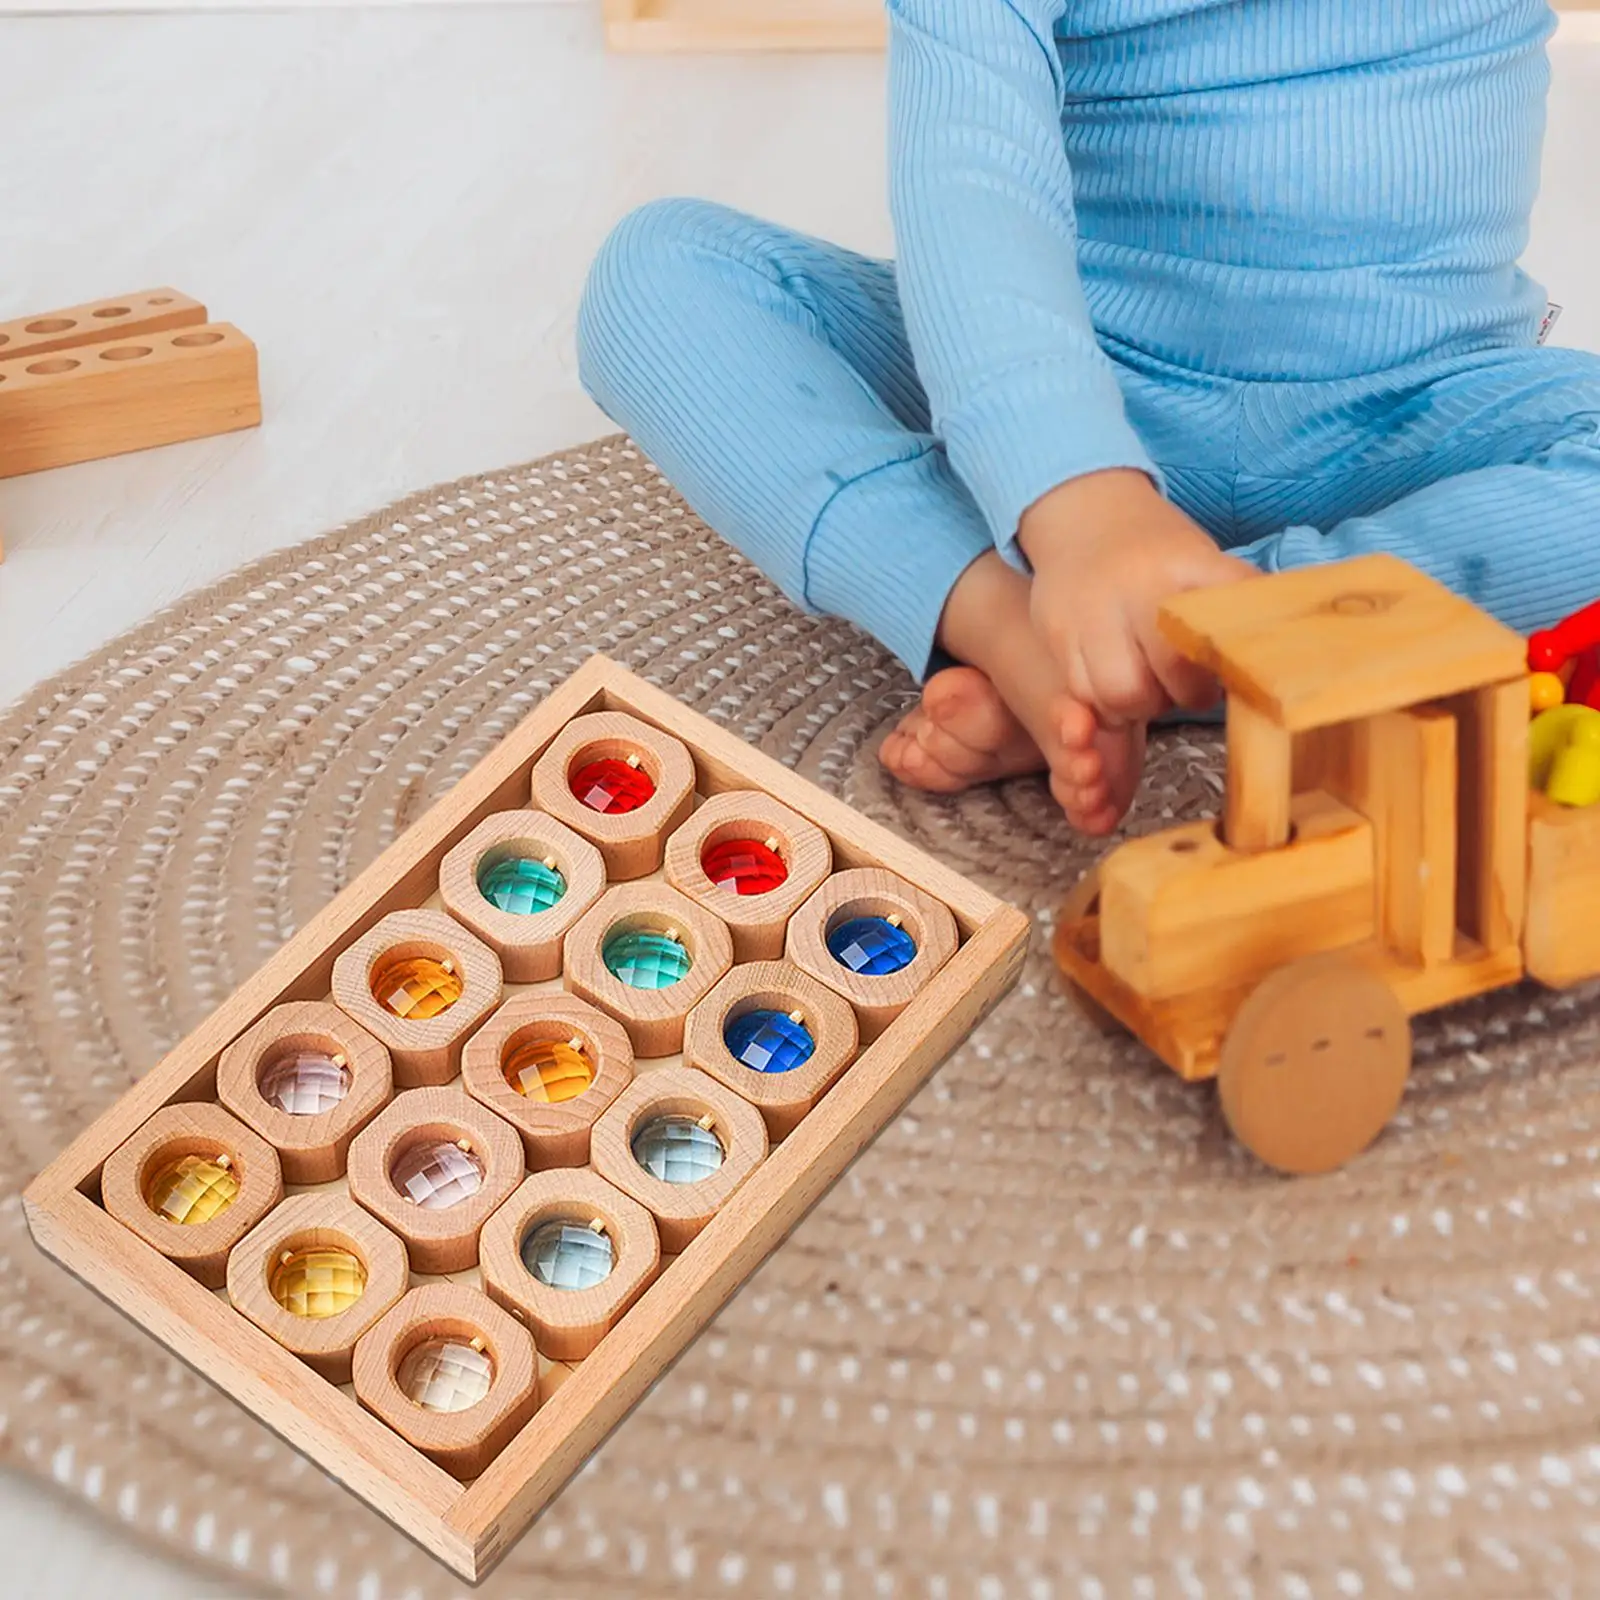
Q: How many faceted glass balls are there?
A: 15